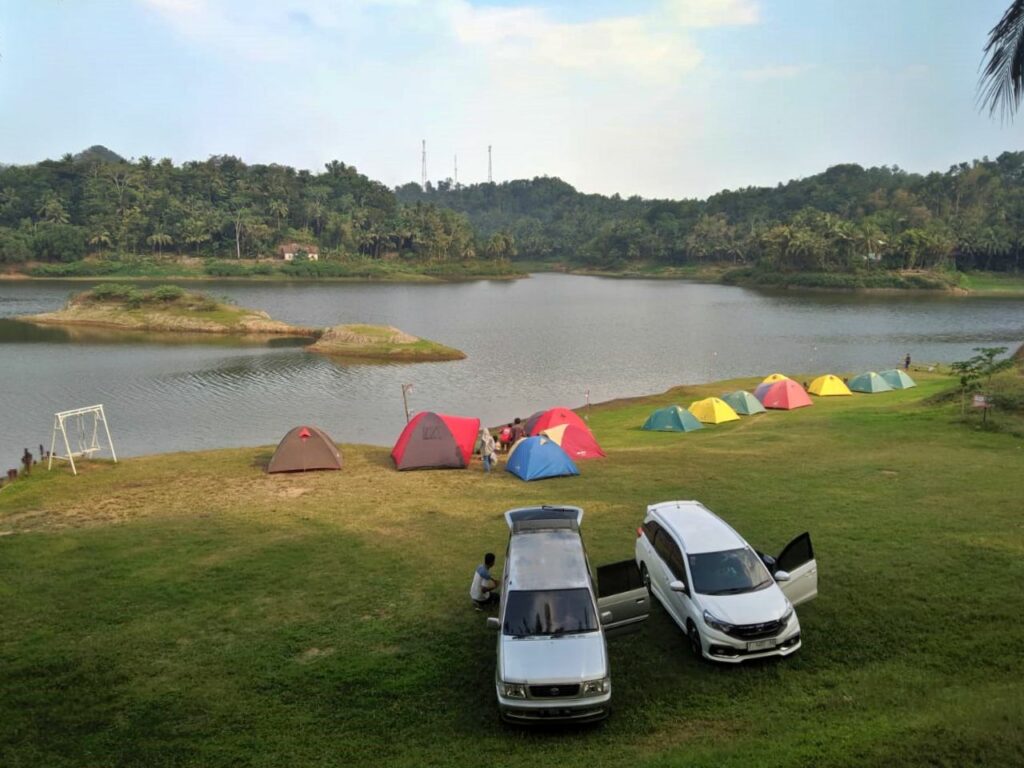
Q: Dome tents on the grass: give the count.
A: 13